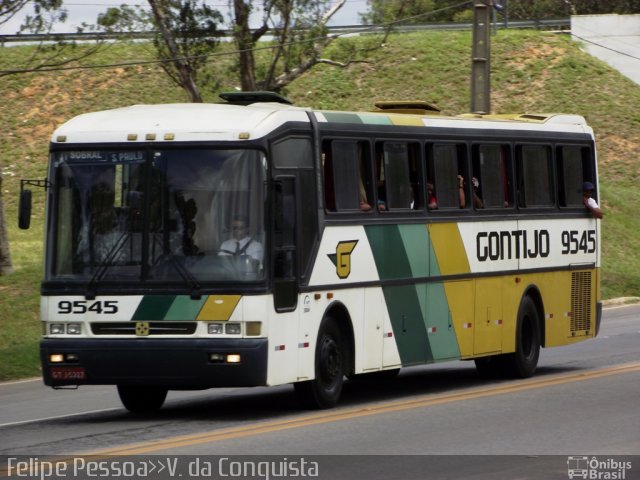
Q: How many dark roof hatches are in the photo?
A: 2